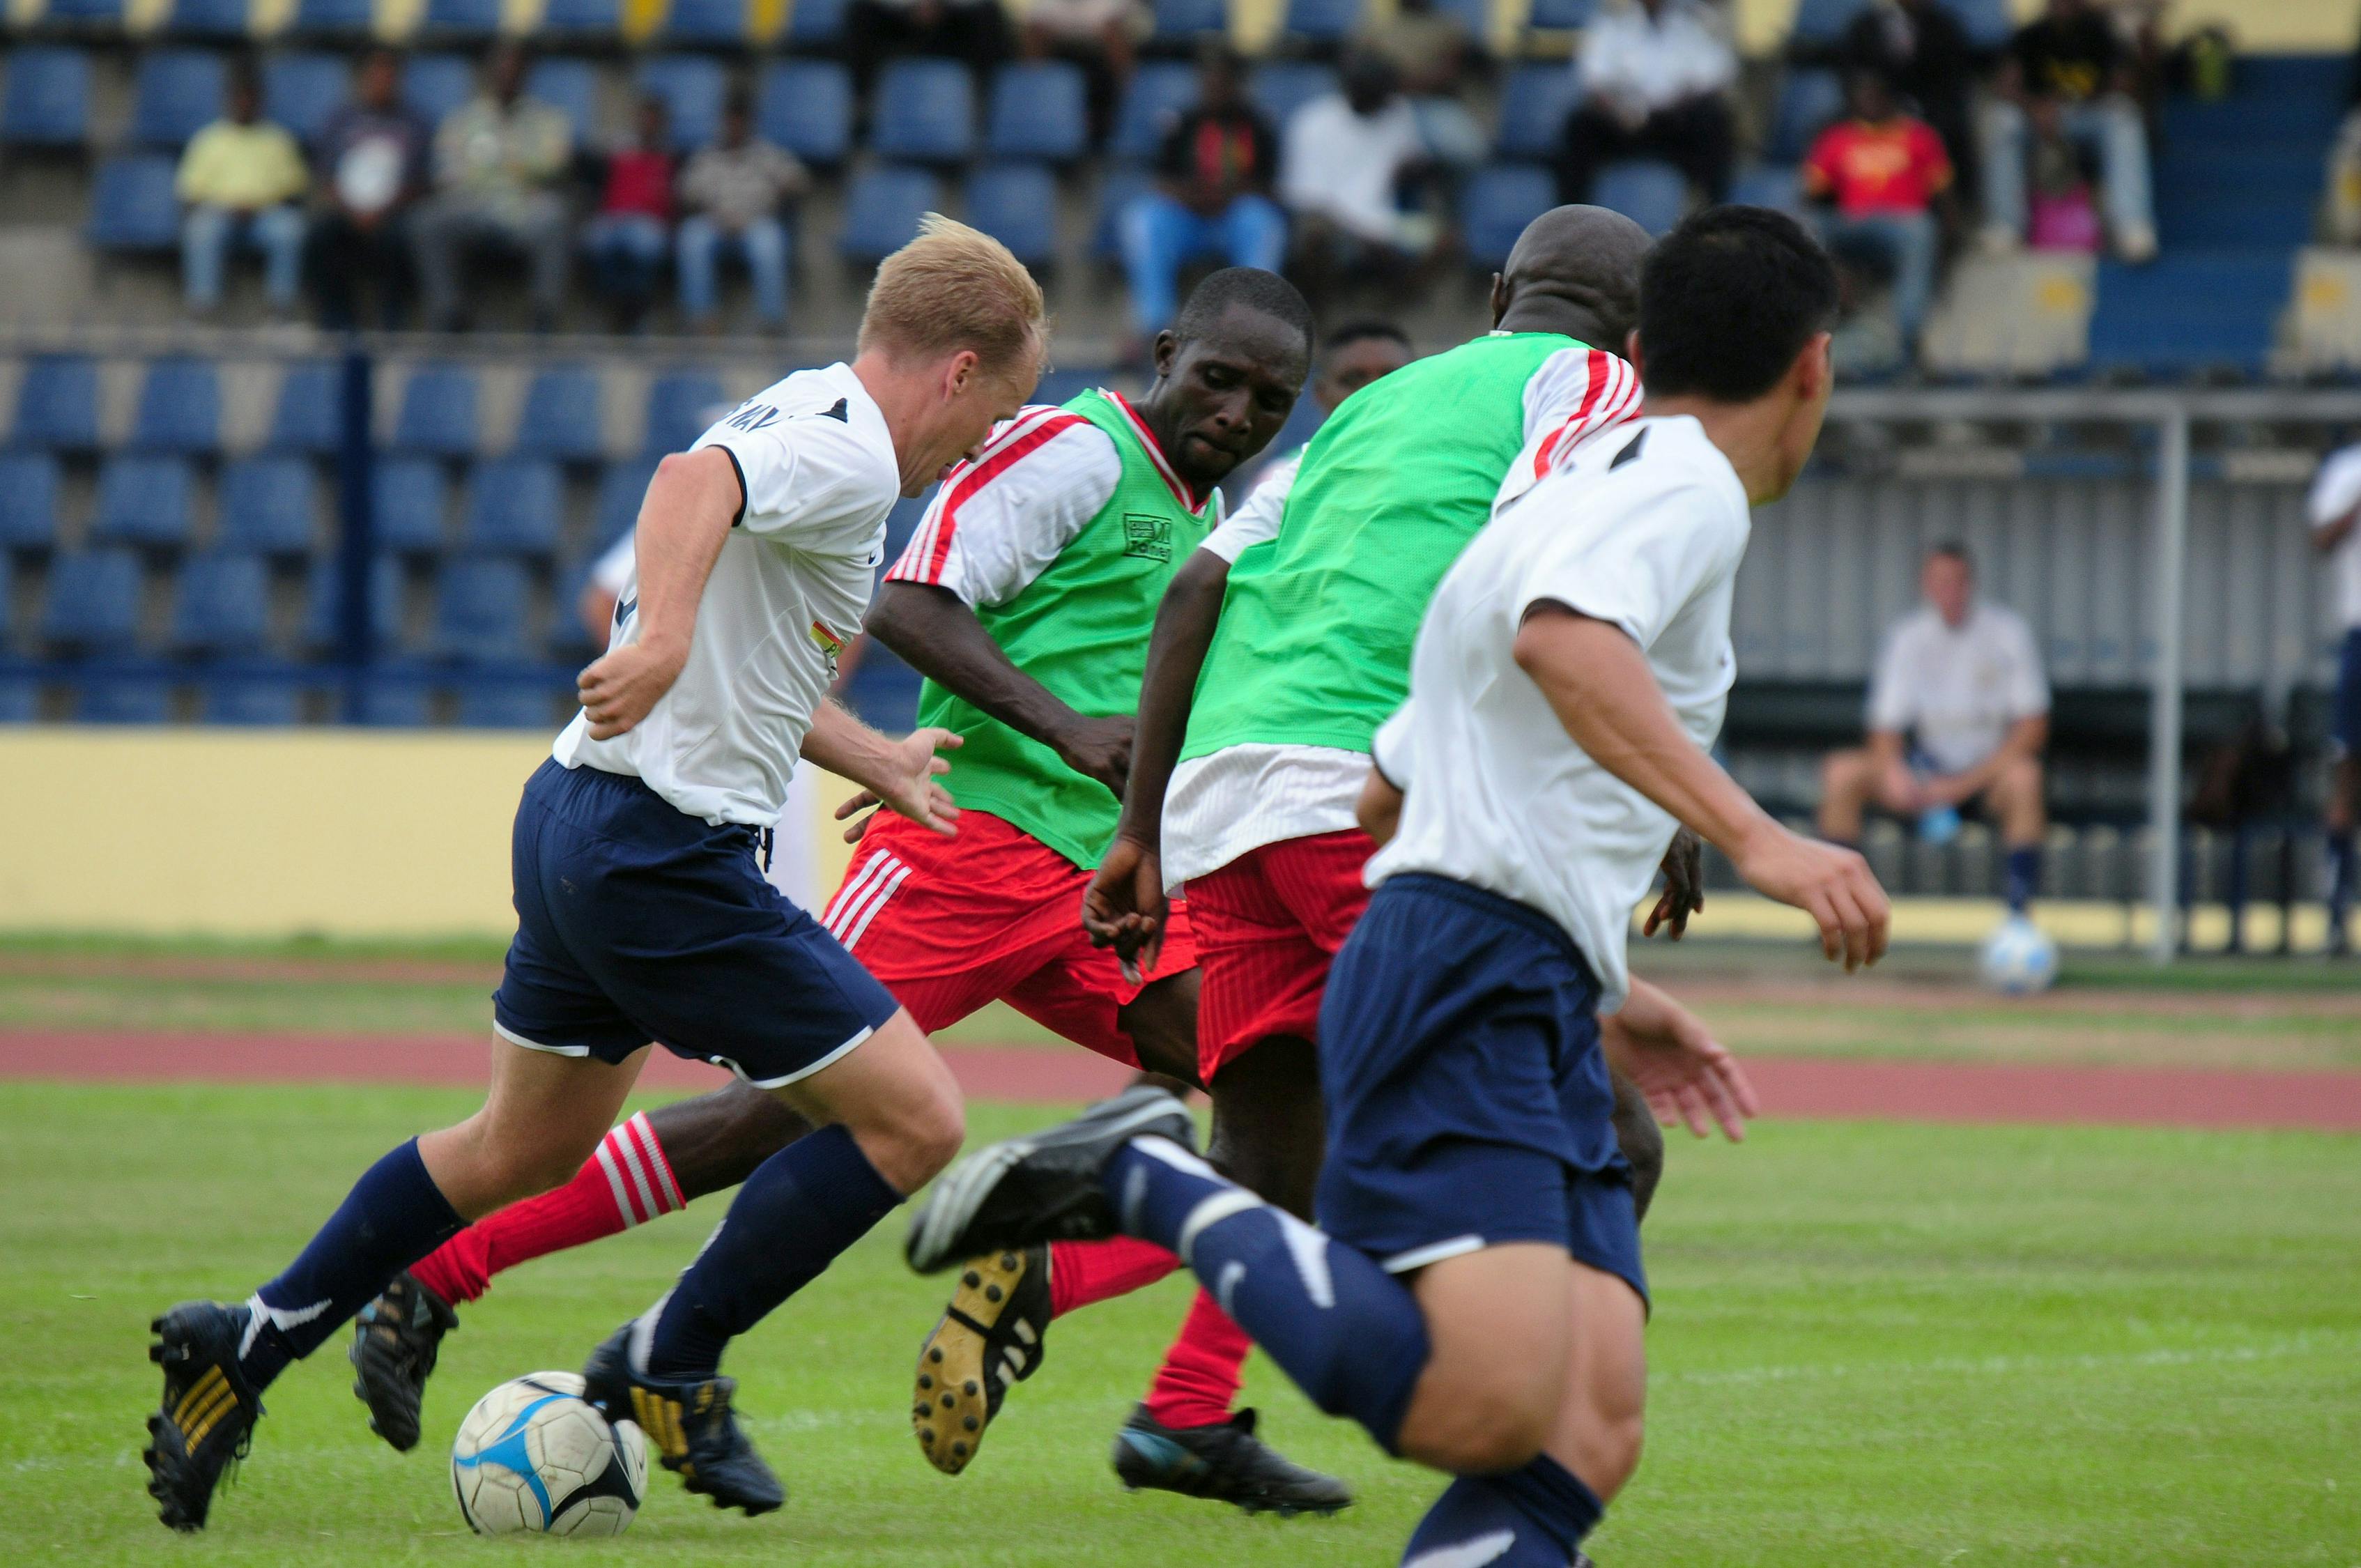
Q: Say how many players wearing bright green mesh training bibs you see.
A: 2